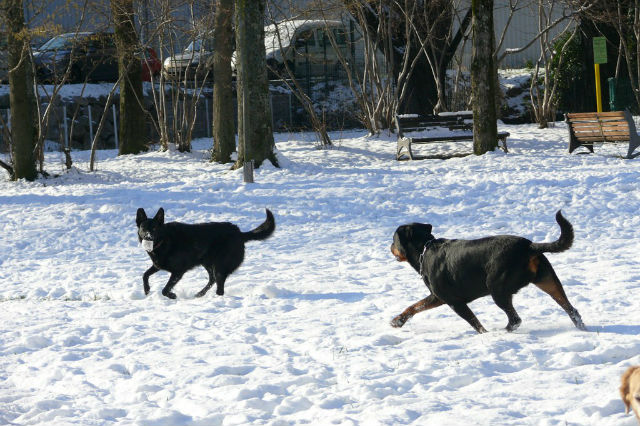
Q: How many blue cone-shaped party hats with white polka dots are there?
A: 0